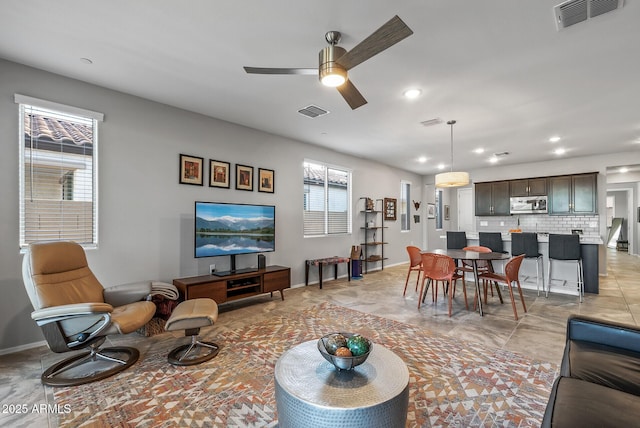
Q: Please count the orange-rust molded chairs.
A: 4